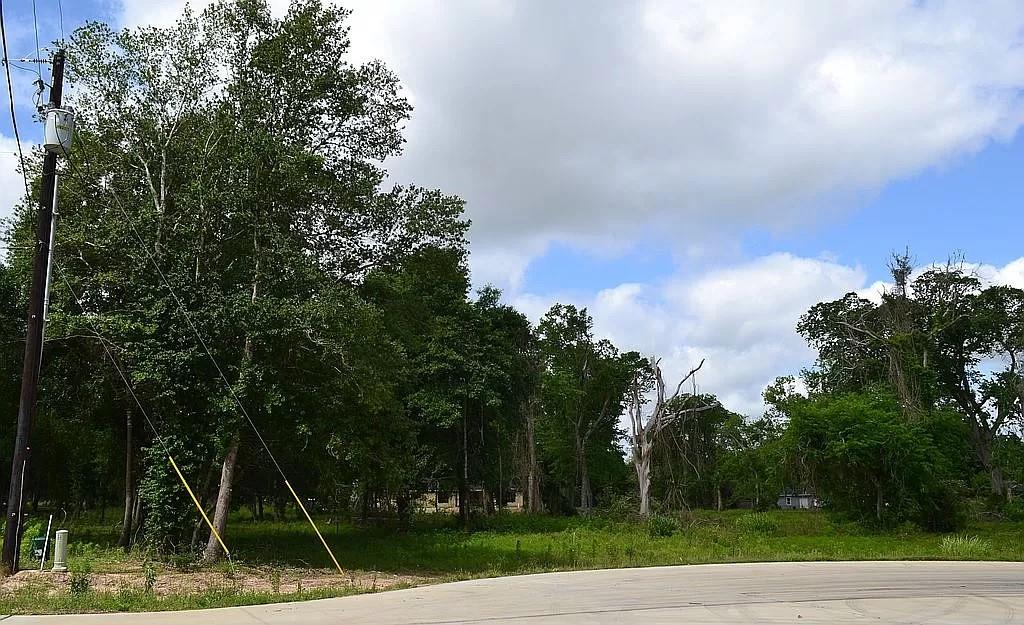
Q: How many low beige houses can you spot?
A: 1